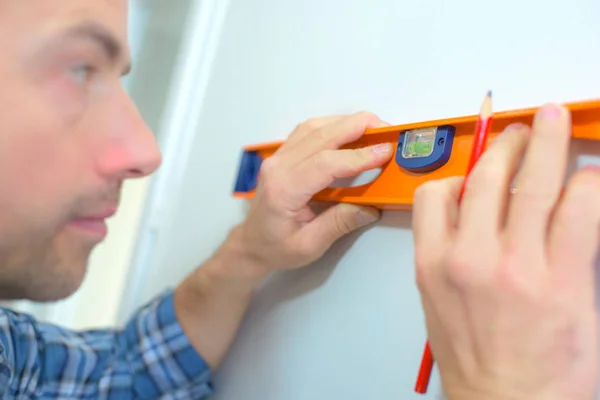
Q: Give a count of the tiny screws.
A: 2